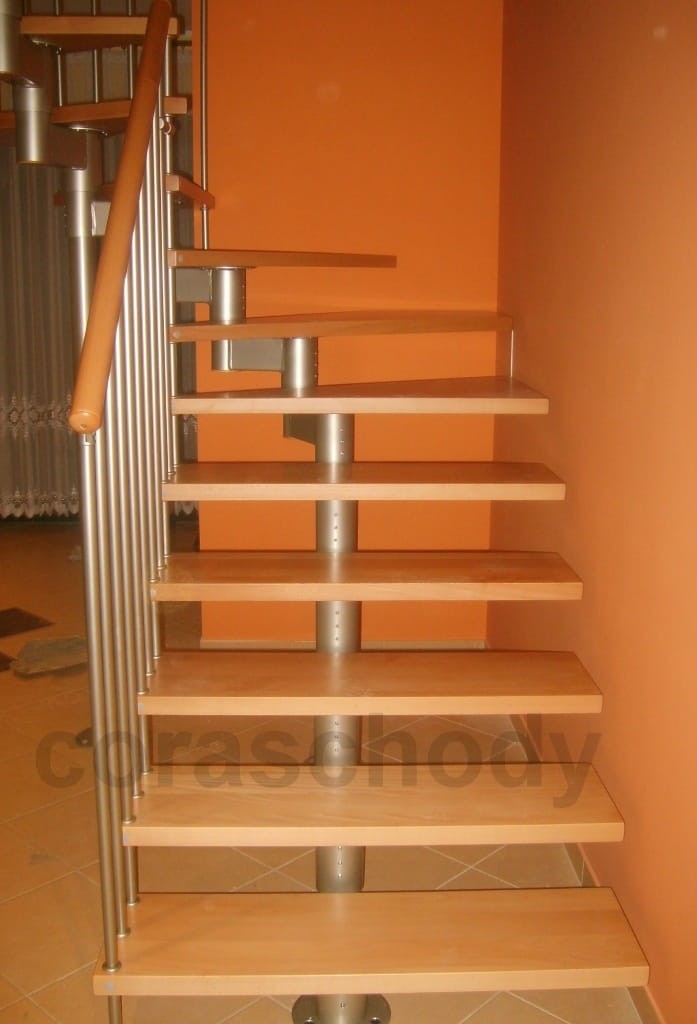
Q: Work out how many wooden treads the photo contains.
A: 11